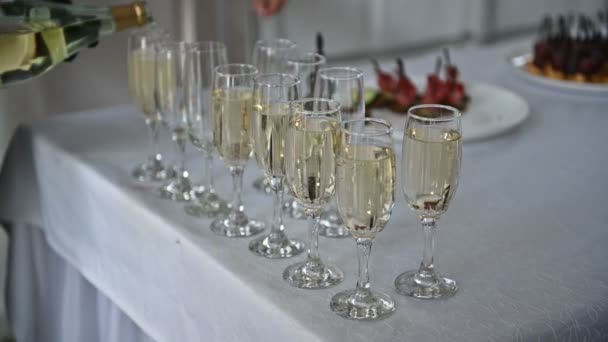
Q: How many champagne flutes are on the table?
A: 11